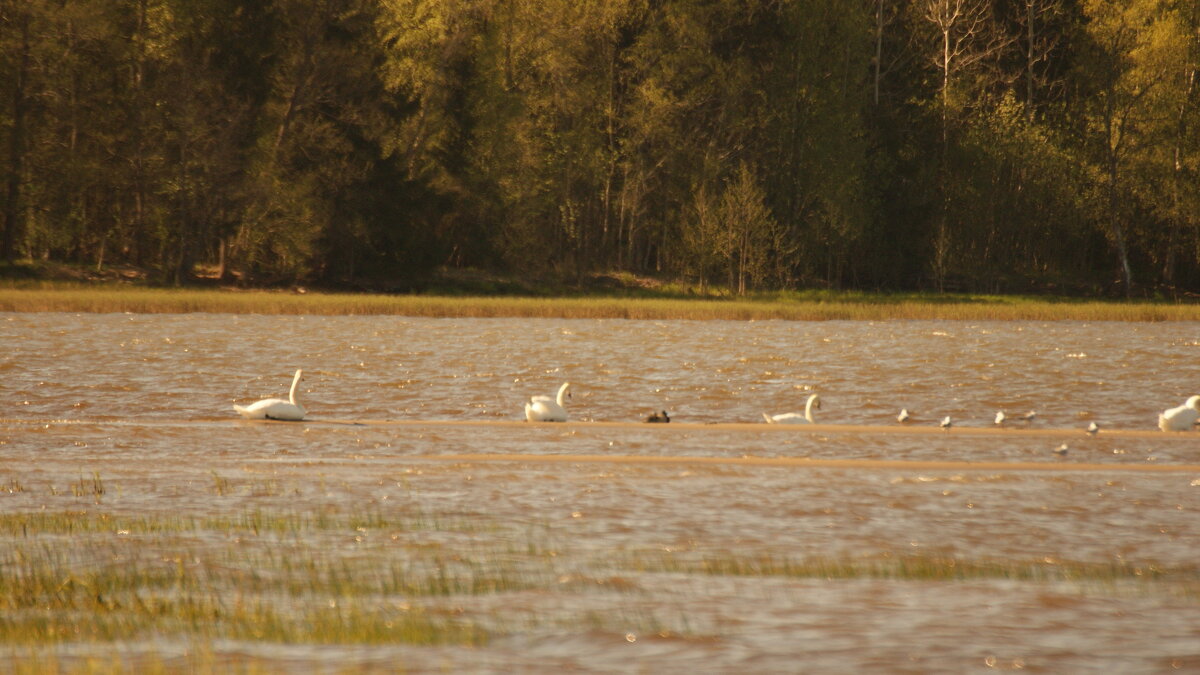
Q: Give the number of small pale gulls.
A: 6